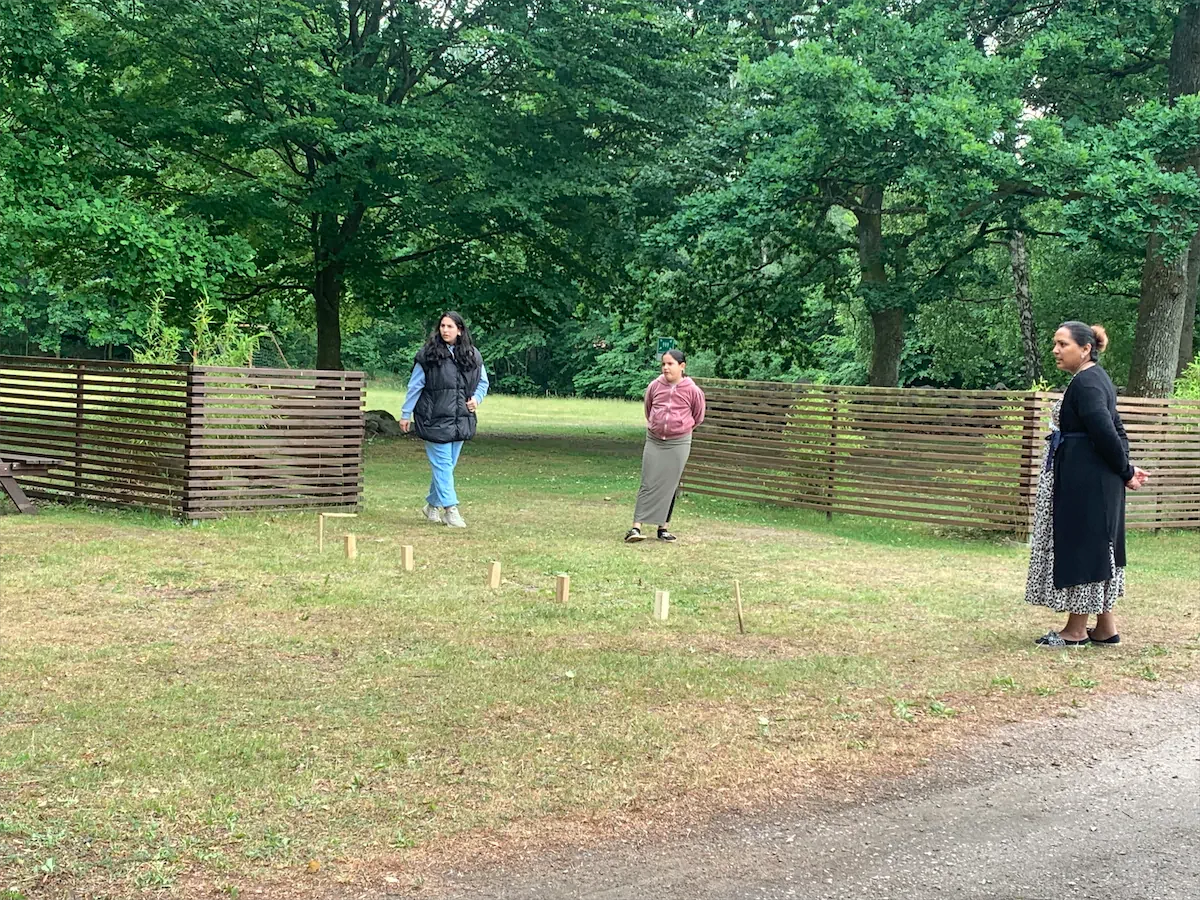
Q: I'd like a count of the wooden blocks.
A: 5